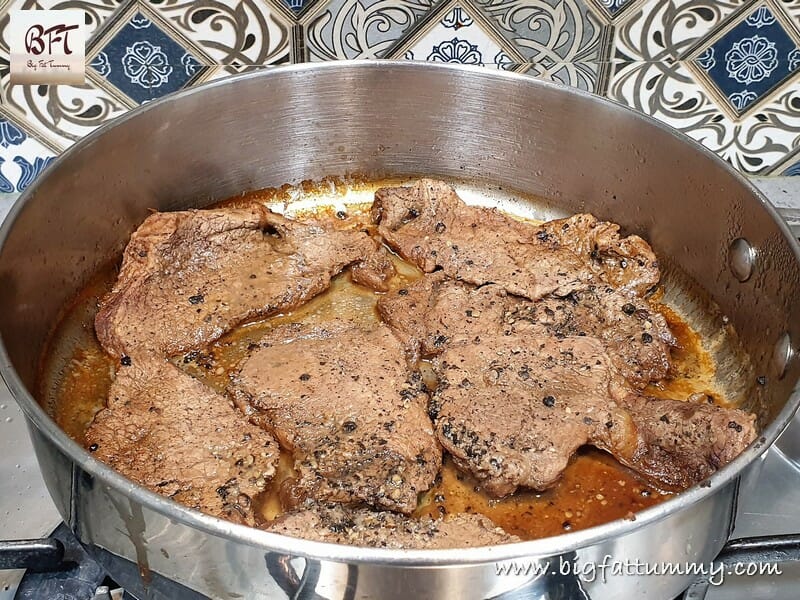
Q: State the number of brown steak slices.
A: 7